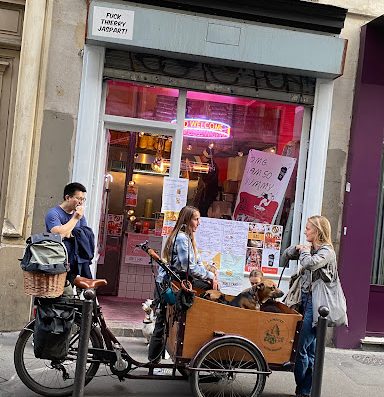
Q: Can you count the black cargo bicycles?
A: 1